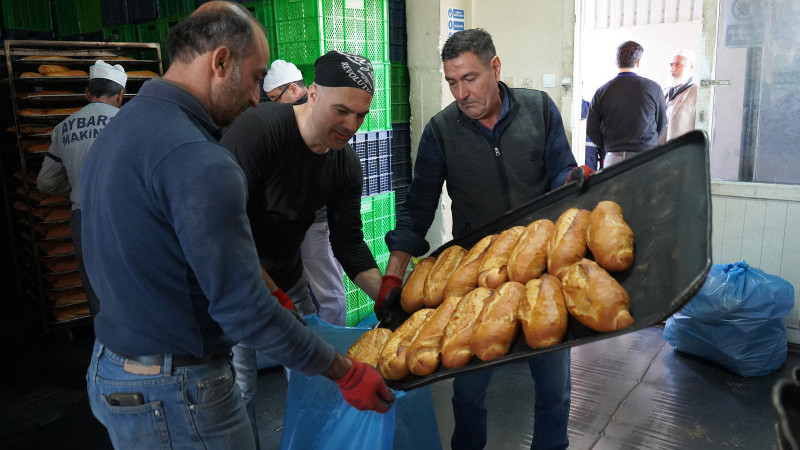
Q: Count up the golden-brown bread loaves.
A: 14